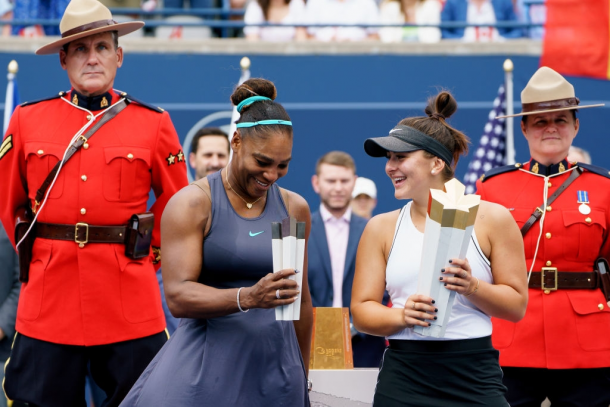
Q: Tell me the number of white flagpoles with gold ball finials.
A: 3